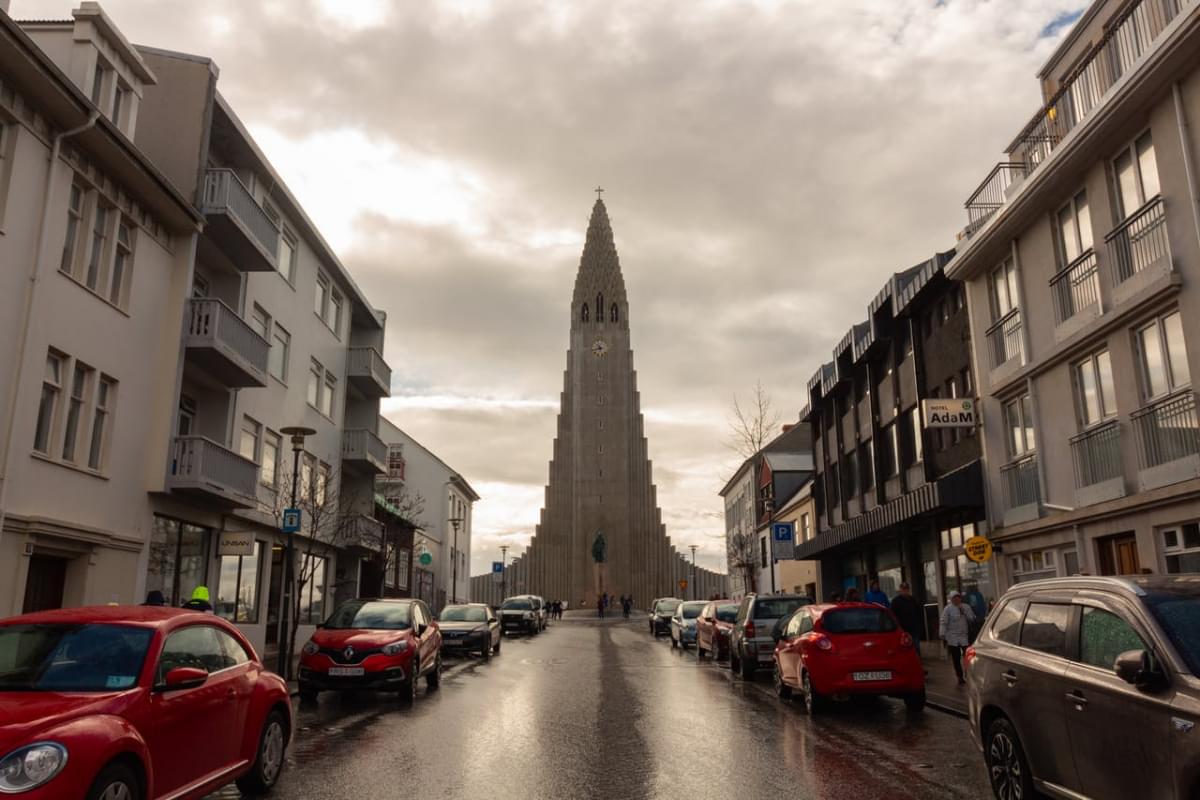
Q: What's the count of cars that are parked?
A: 12